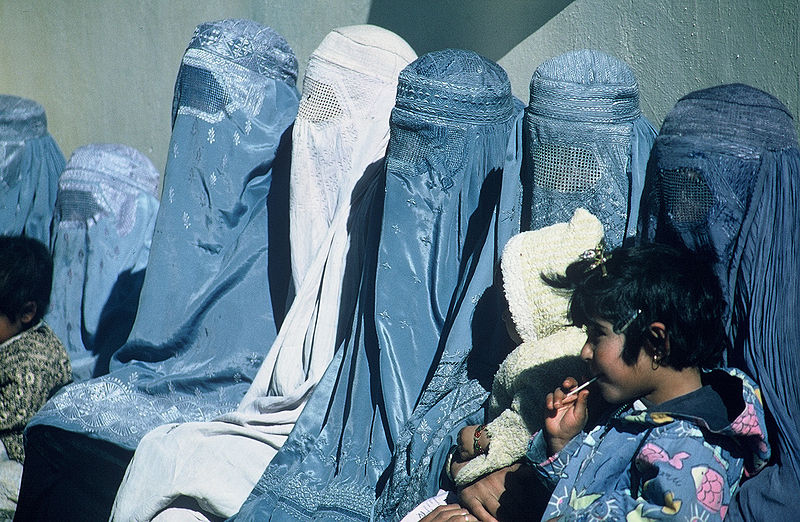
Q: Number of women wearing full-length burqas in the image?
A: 7